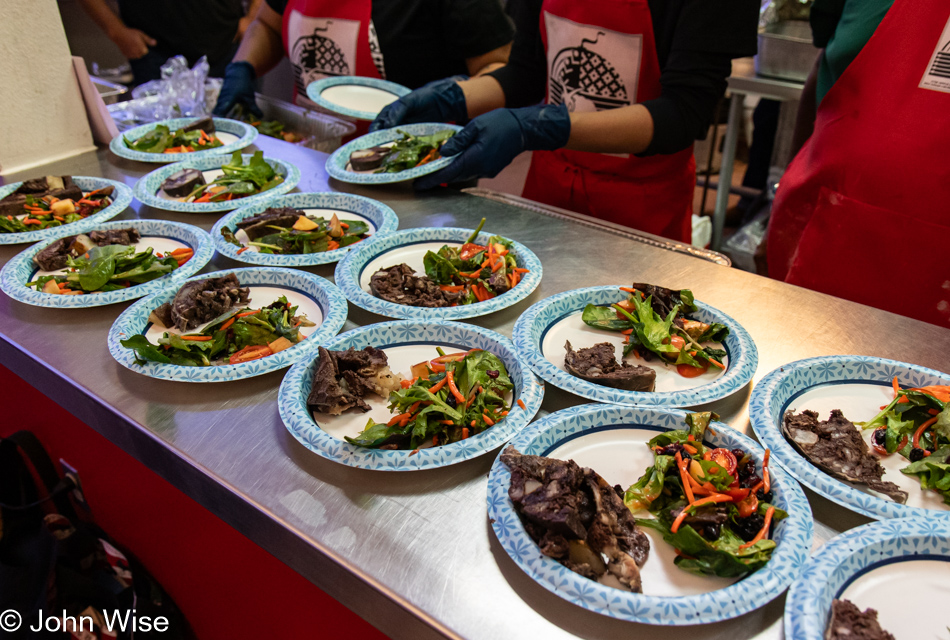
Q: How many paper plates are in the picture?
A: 14